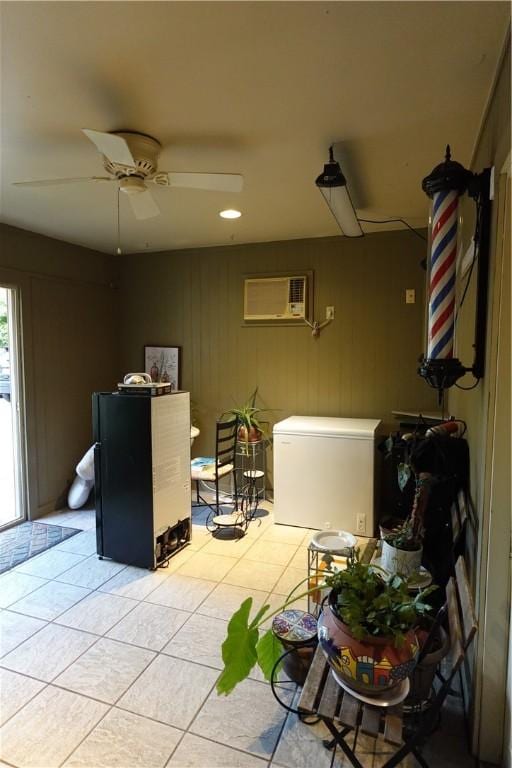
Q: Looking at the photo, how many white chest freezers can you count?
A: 1